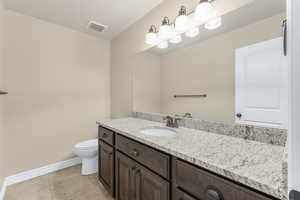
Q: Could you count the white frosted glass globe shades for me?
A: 4